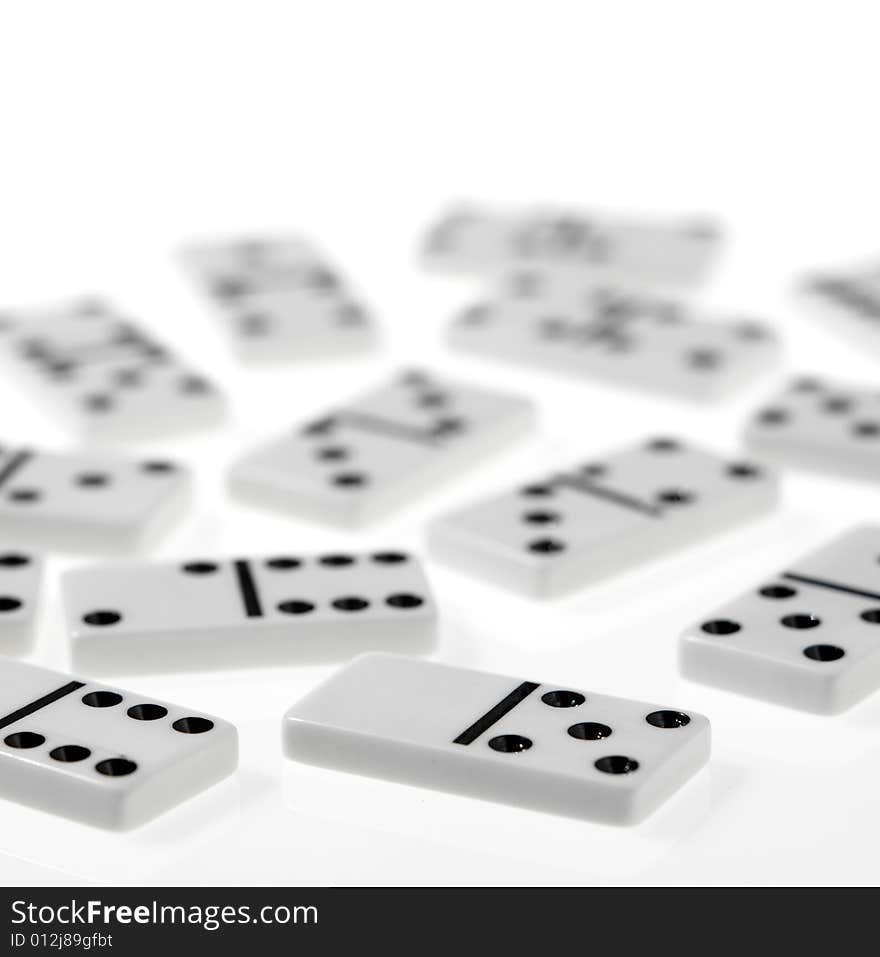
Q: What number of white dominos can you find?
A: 14